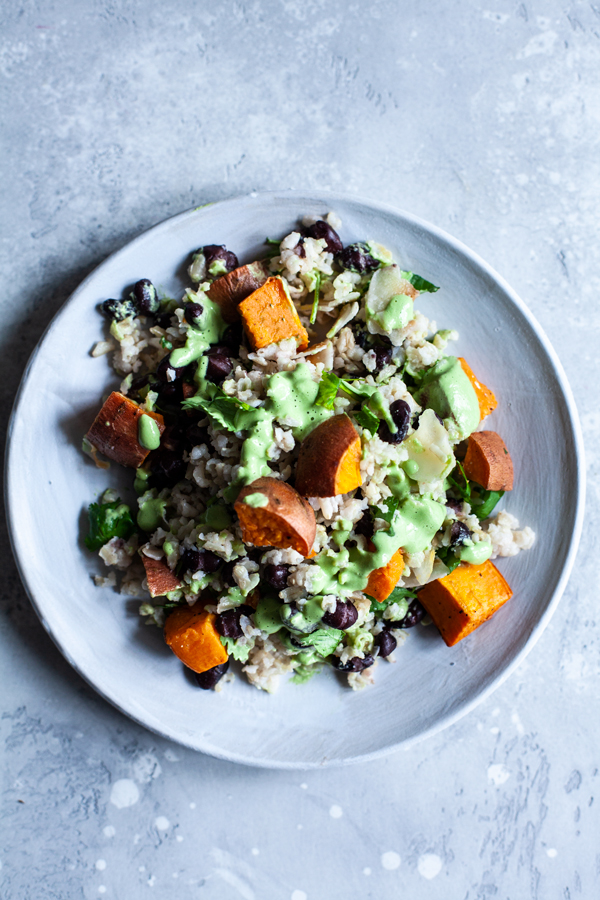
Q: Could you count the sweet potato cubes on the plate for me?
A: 11